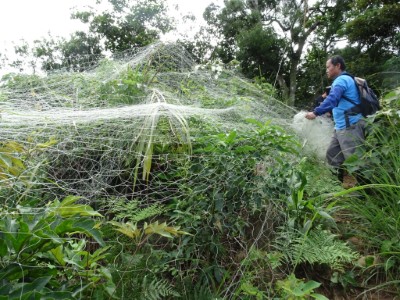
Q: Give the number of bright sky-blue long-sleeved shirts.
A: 1